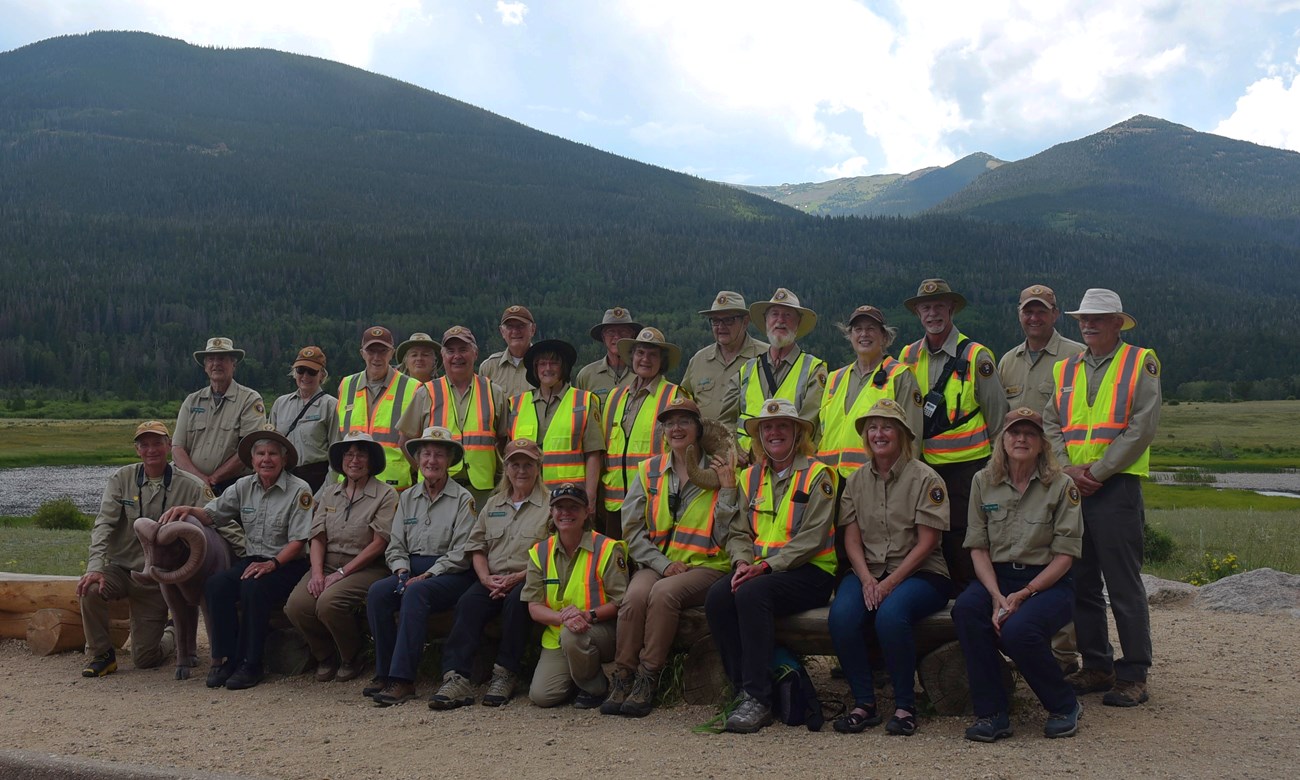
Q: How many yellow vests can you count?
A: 11